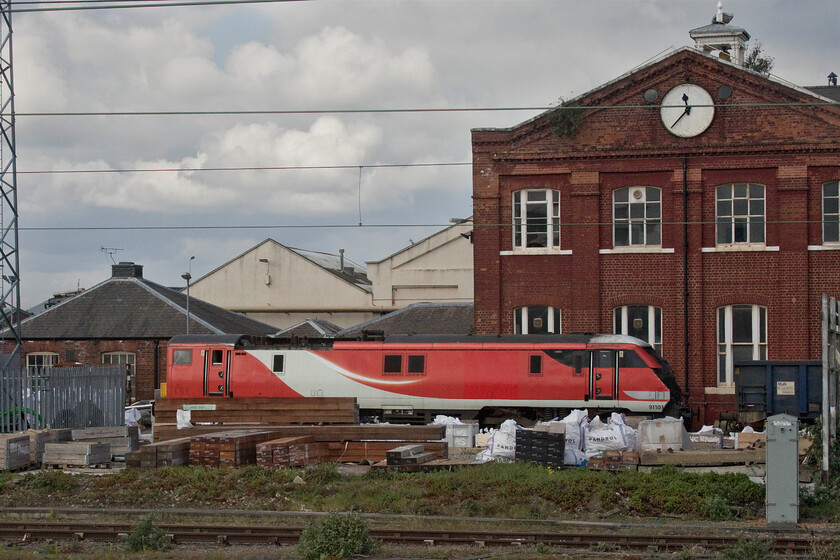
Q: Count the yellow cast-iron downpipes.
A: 0